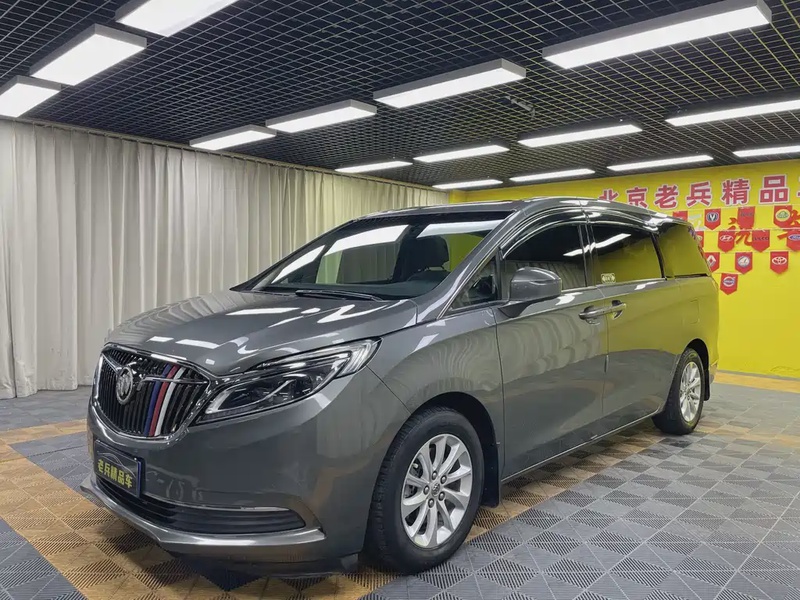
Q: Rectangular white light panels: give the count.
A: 15